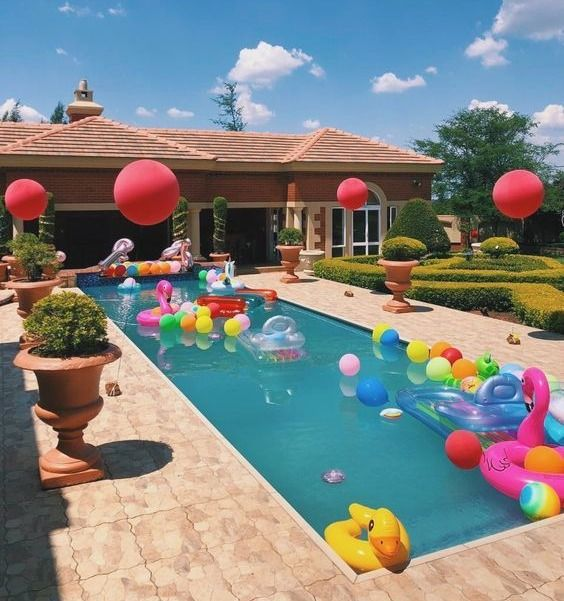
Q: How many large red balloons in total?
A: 4